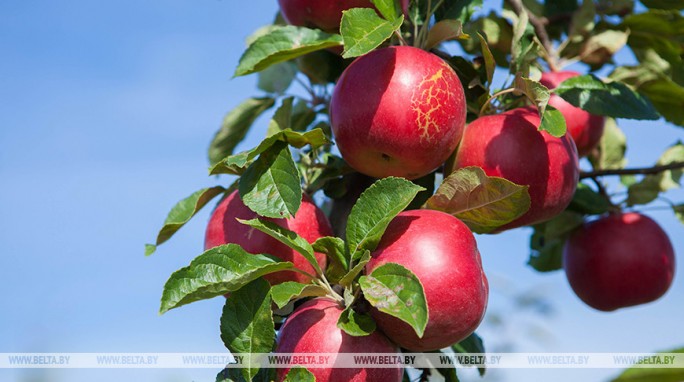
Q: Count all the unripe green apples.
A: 0